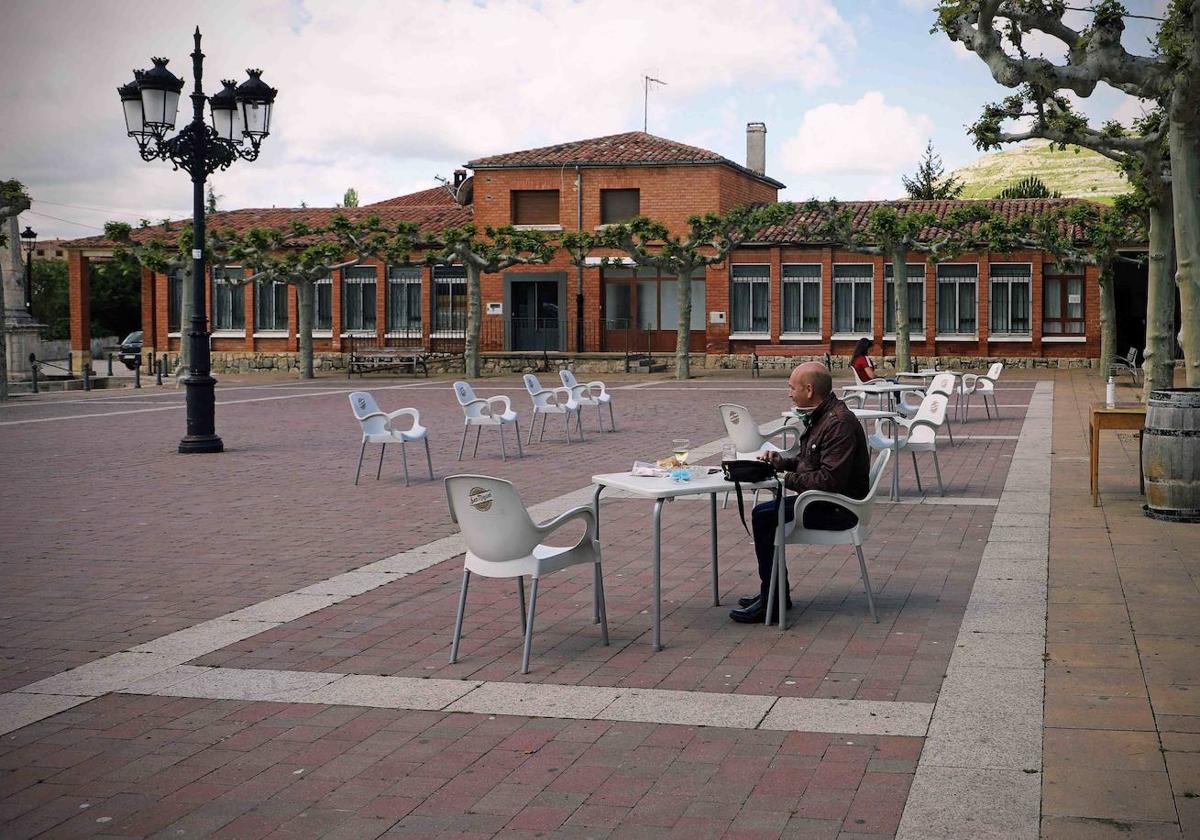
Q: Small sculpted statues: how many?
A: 0